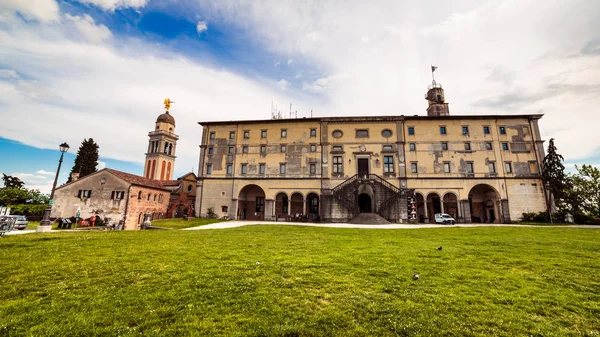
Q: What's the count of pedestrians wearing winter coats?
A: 0